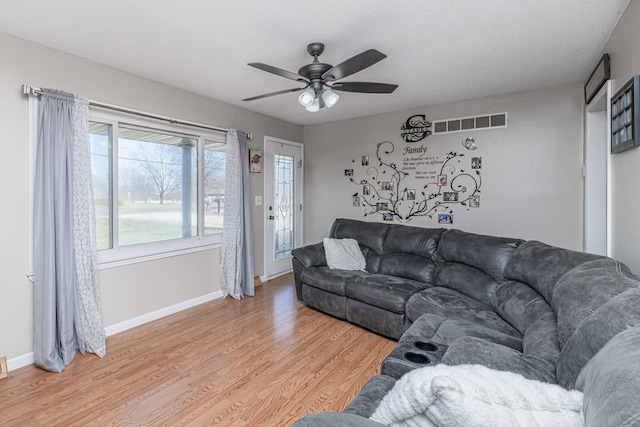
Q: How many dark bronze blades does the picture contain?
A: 5